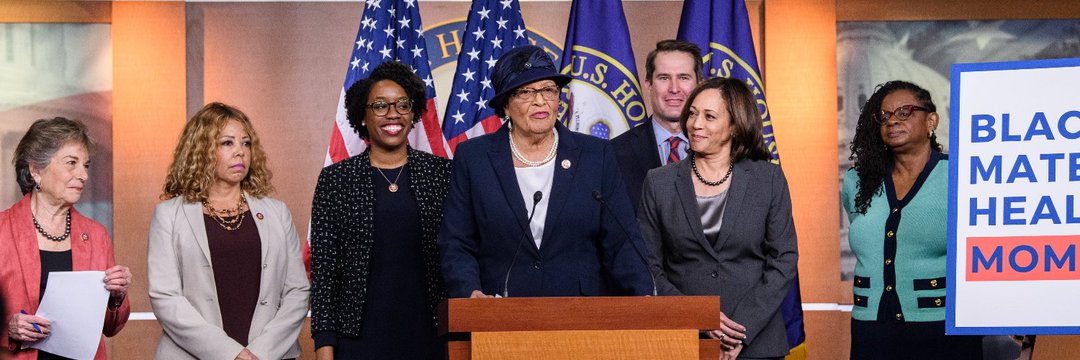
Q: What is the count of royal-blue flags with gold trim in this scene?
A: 2